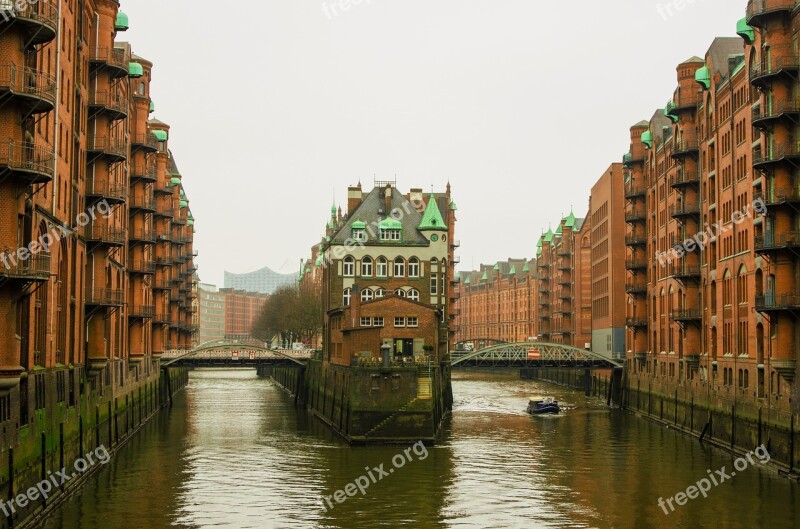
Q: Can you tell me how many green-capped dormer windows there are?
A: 2